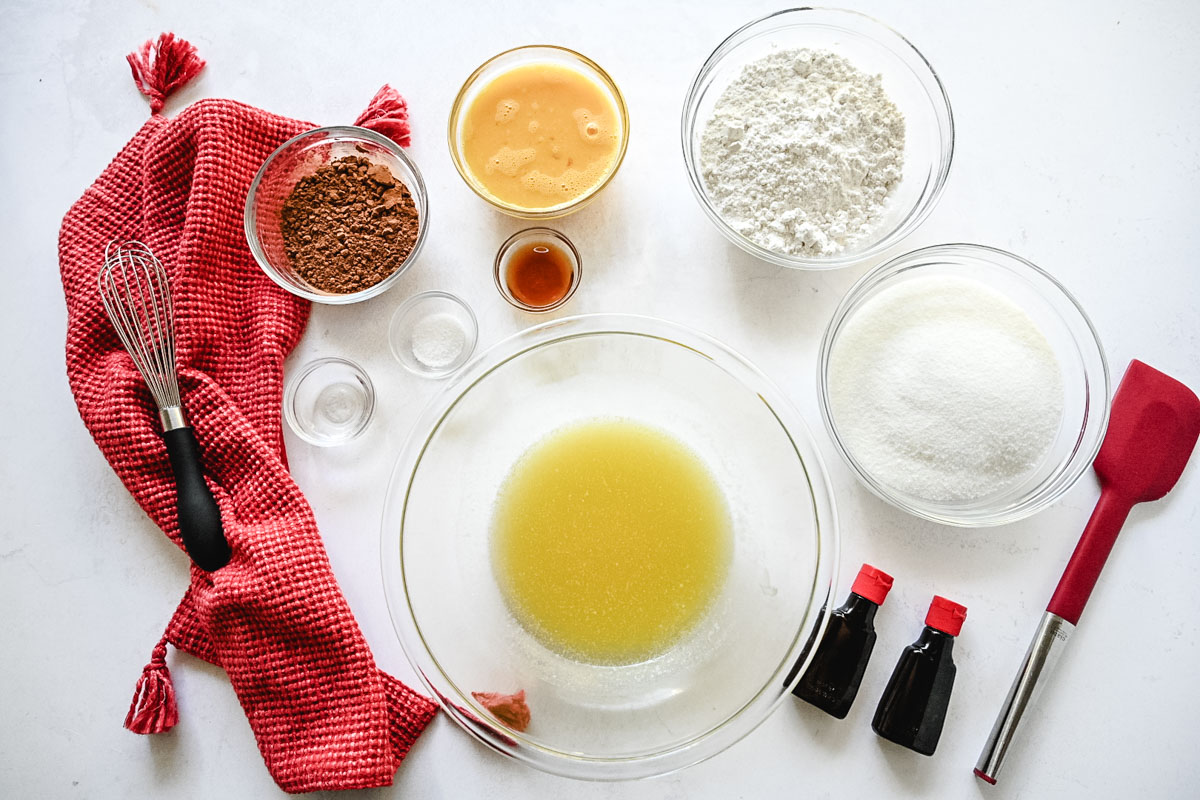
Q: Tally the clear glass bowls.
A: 8